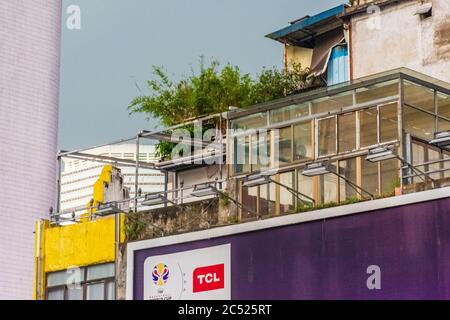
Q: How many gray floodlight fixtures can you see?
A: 7